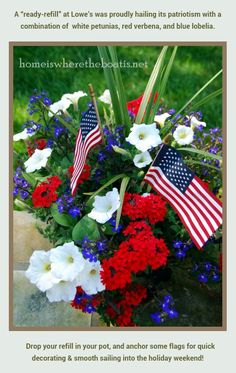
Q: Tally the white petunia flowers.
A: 15